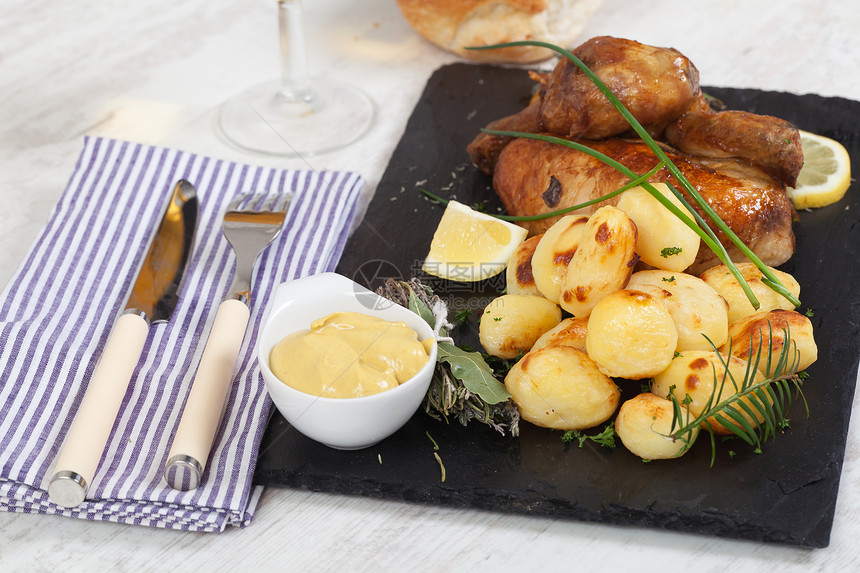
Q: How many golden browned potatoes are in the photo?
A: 13